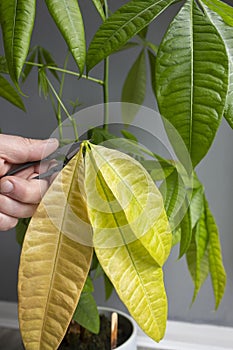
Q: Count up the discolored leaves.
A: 3